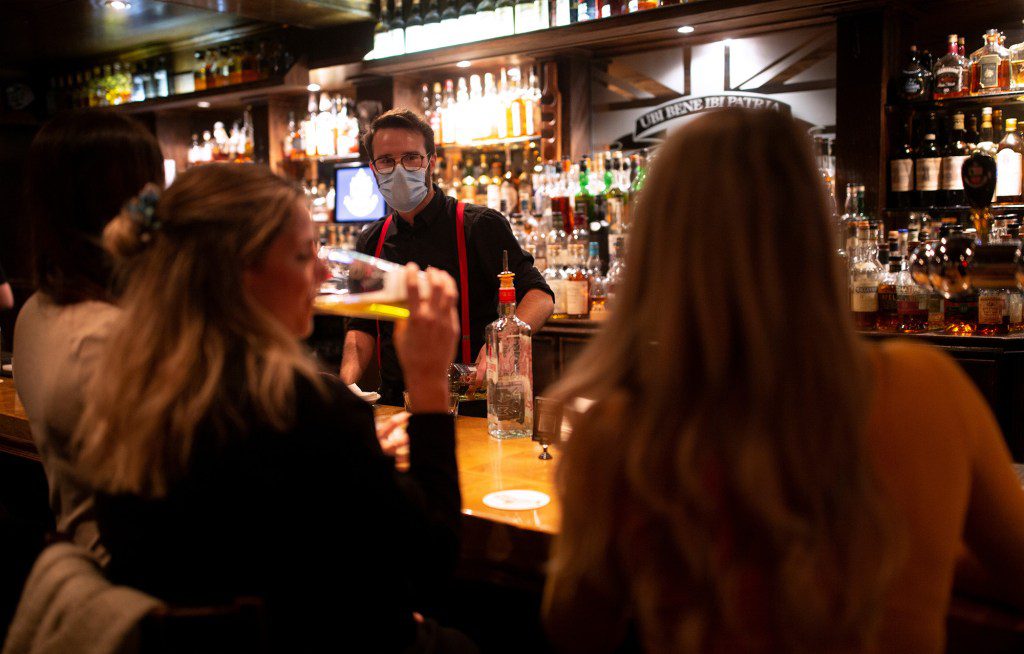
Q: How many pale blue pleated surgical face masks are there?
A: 1